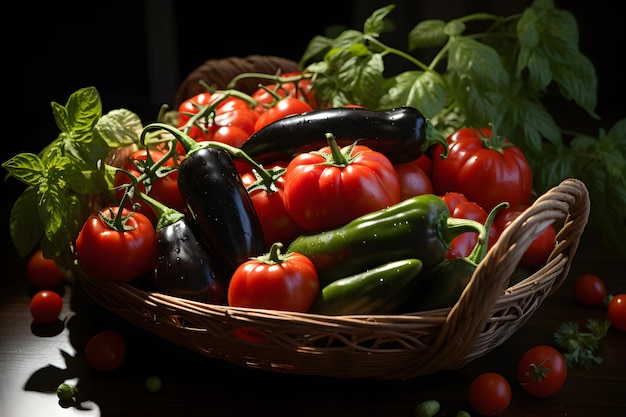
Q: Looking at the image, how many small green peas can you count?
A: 4